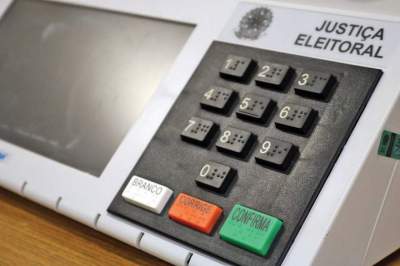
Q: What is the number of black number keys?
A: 10